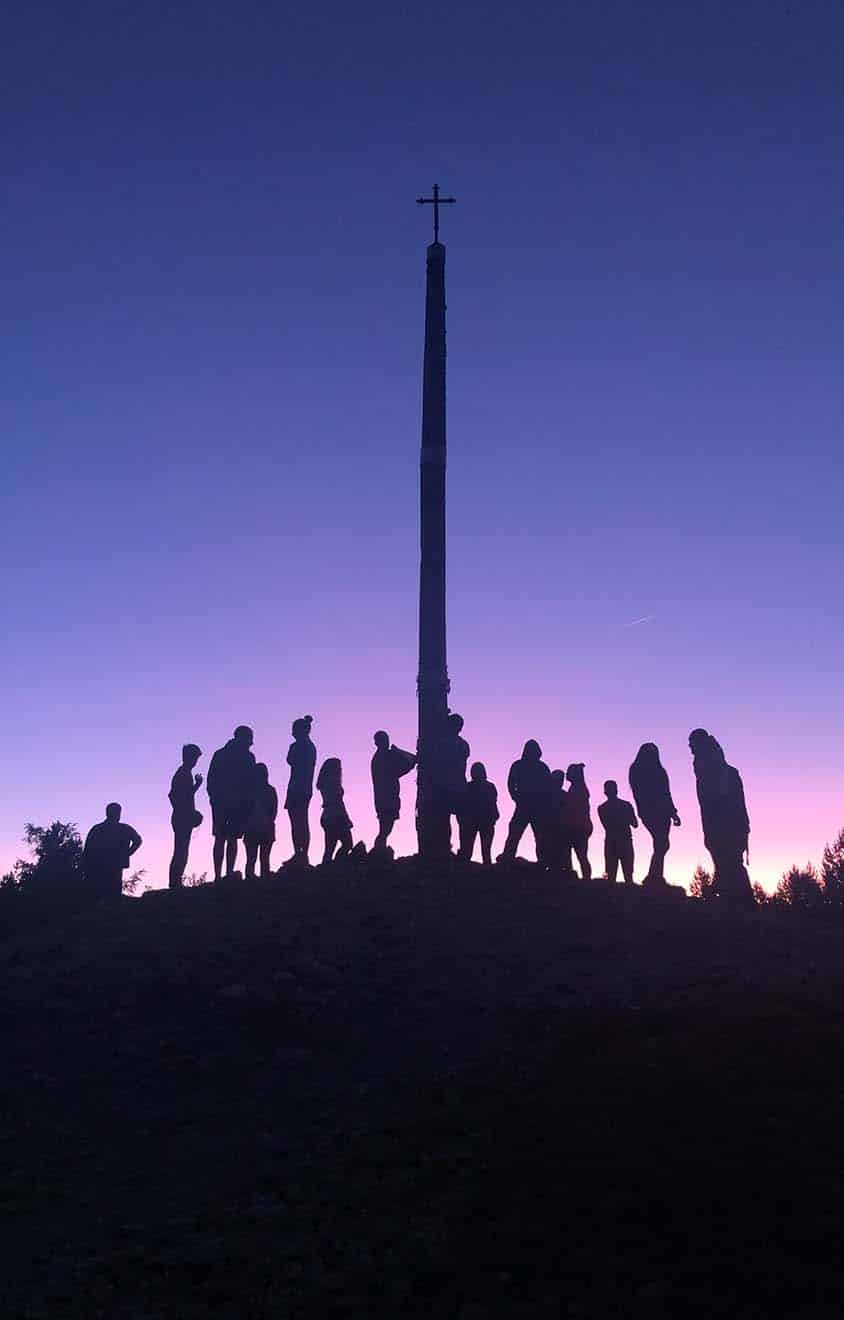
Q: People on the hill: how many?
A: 15